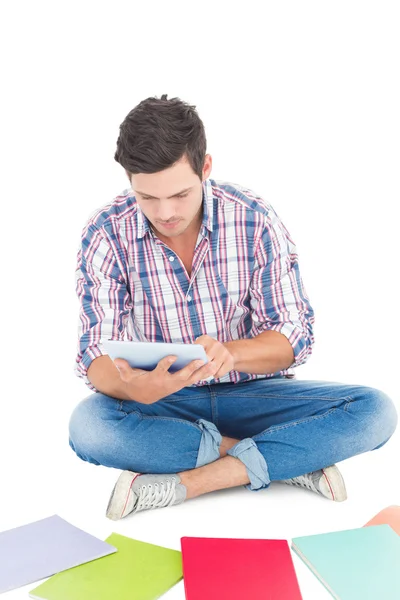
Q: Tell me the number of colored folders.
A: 5